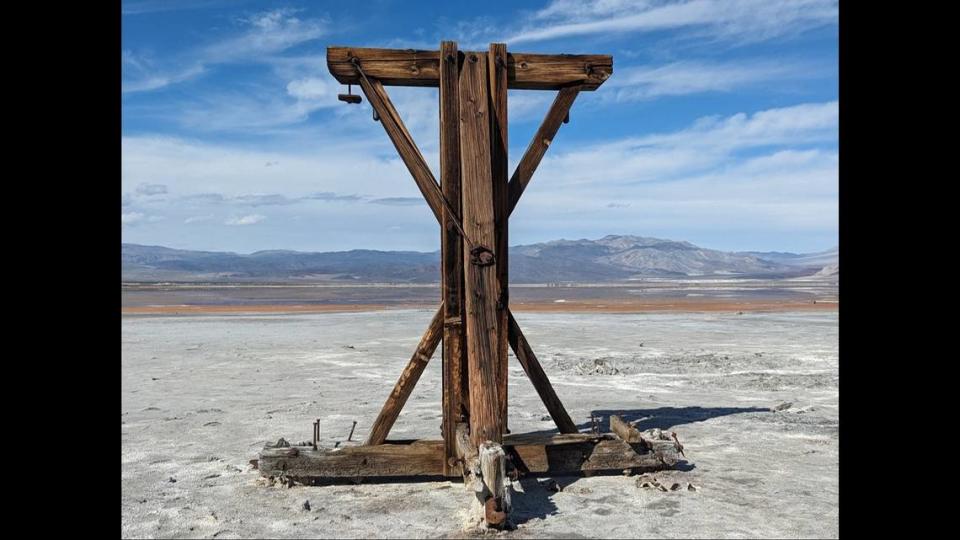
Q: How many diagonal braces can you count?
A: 4